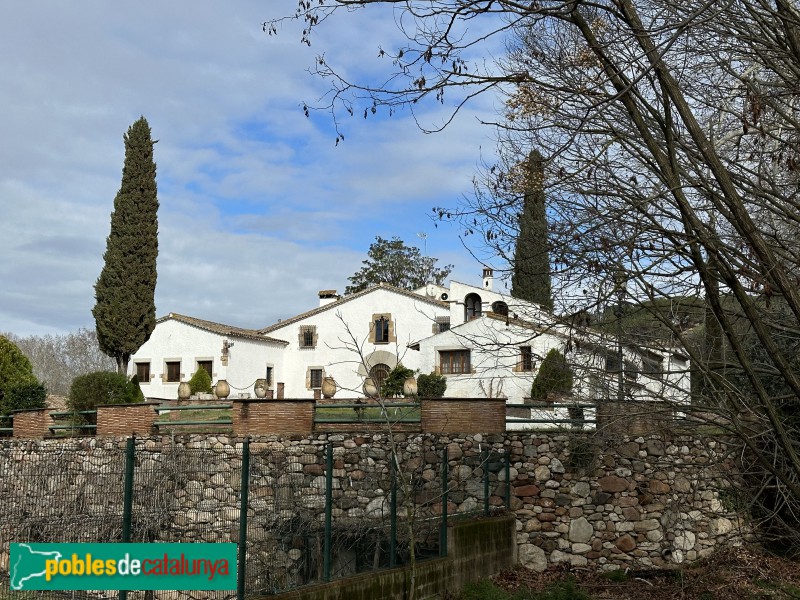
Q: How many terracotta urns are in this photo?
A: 6